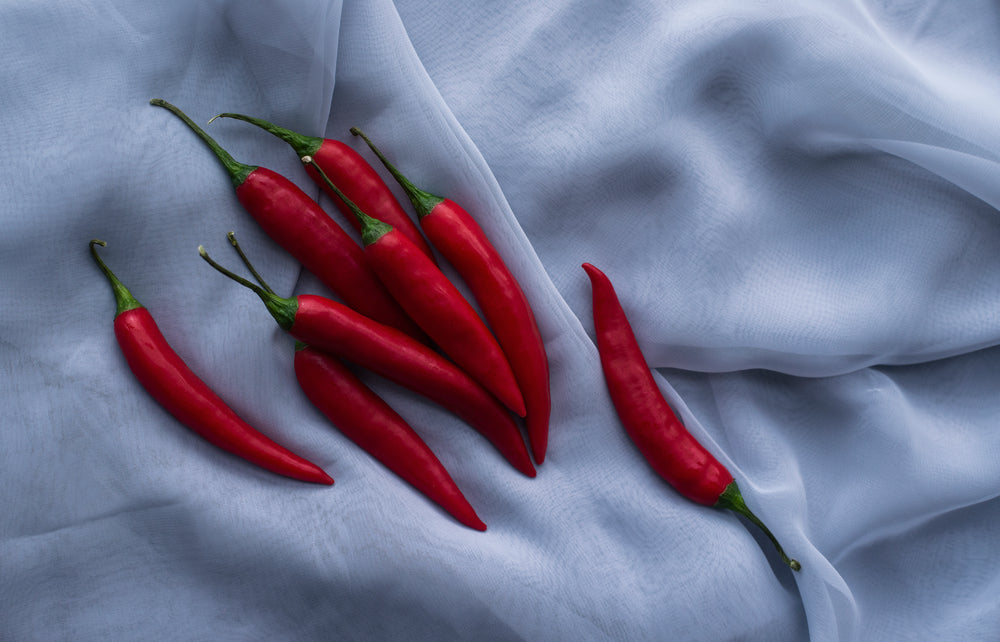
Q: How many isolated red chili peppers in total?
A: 2